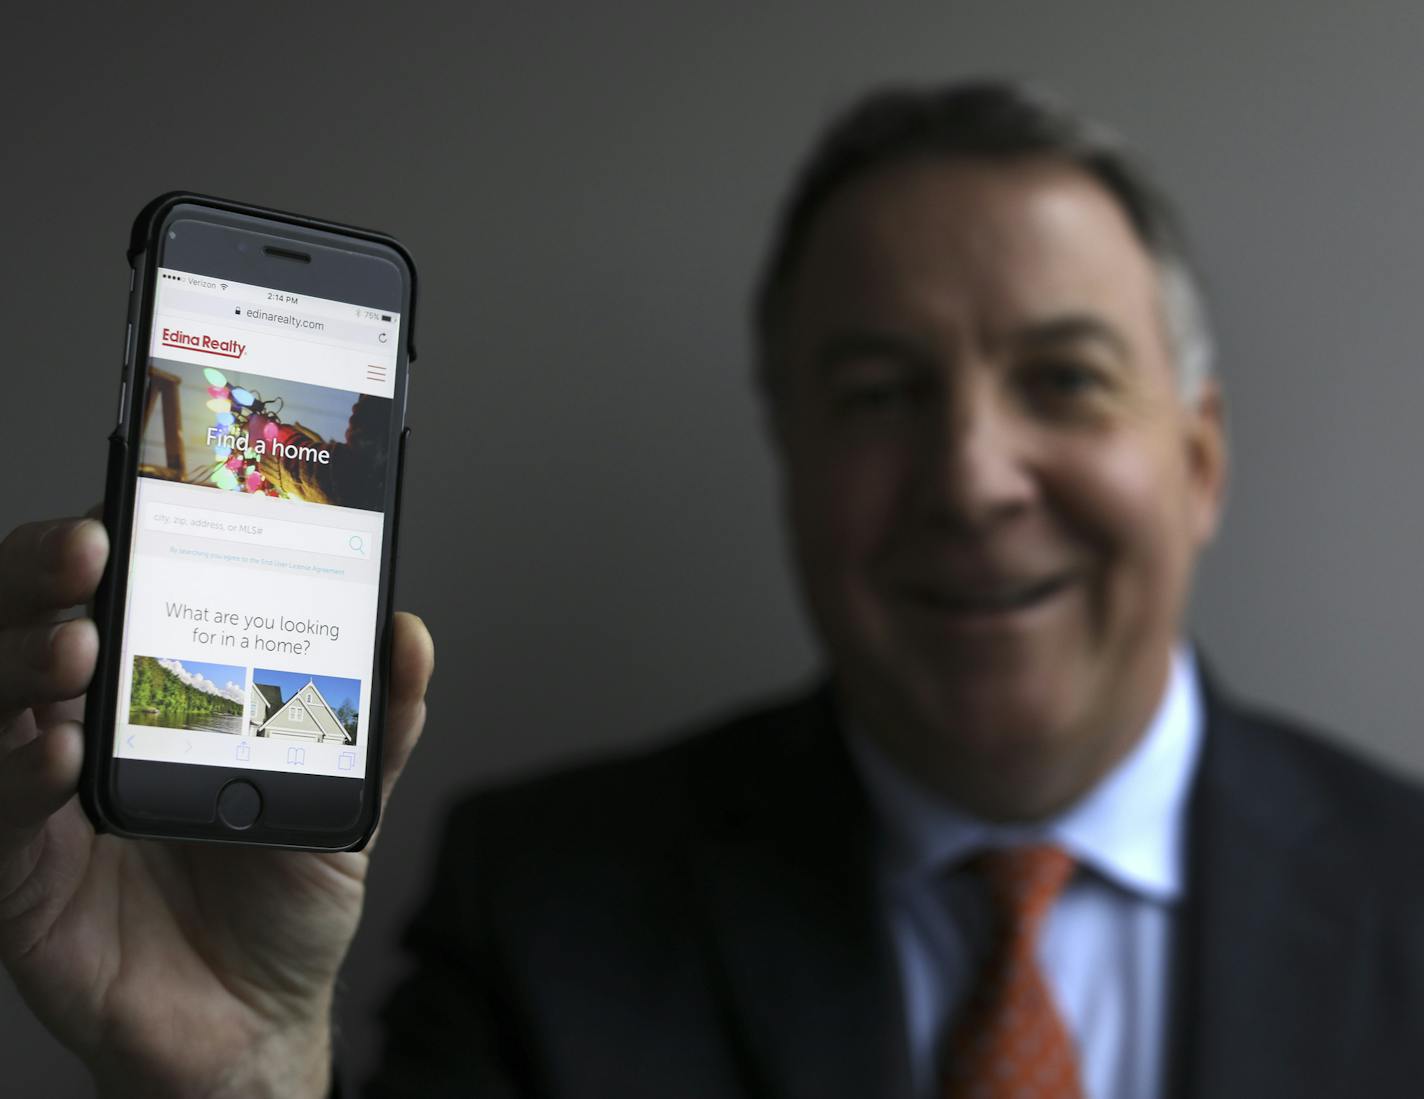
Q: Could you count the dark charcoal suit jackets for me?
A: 1